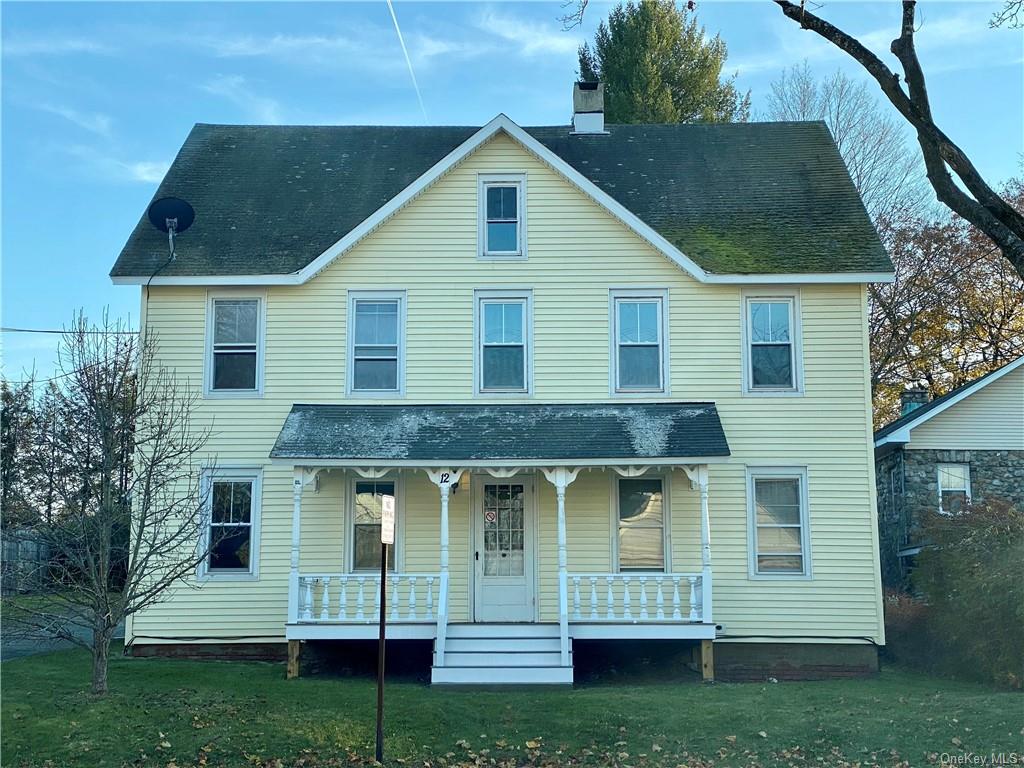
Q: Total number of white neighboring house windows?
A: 1